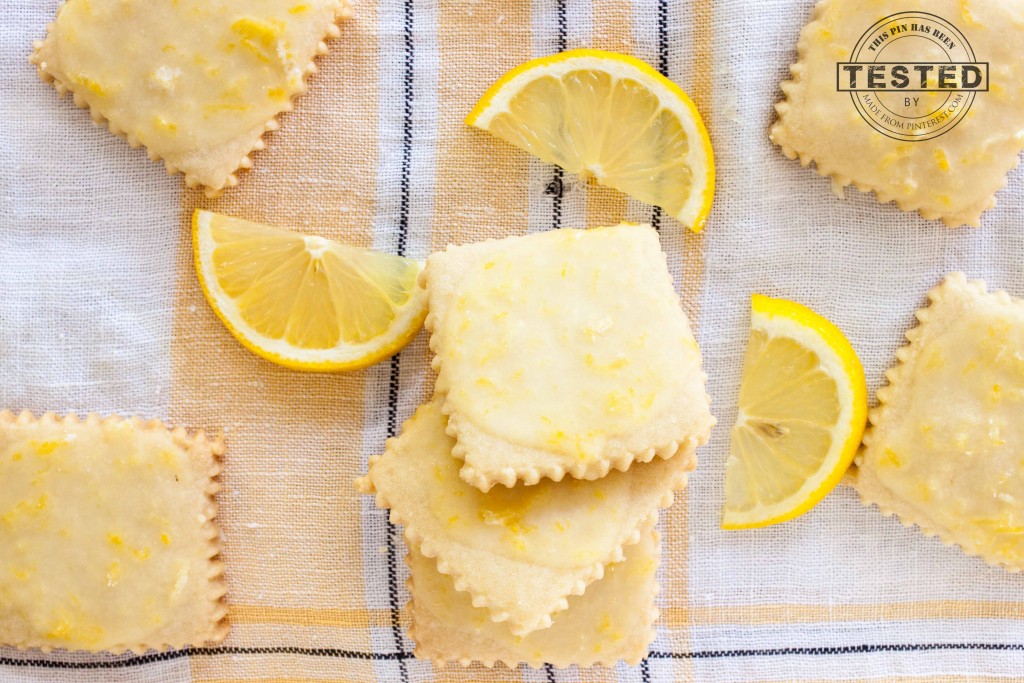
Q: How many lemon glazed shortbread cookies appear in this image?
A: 7